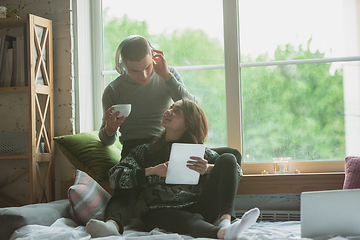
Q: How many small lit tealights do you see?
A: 2